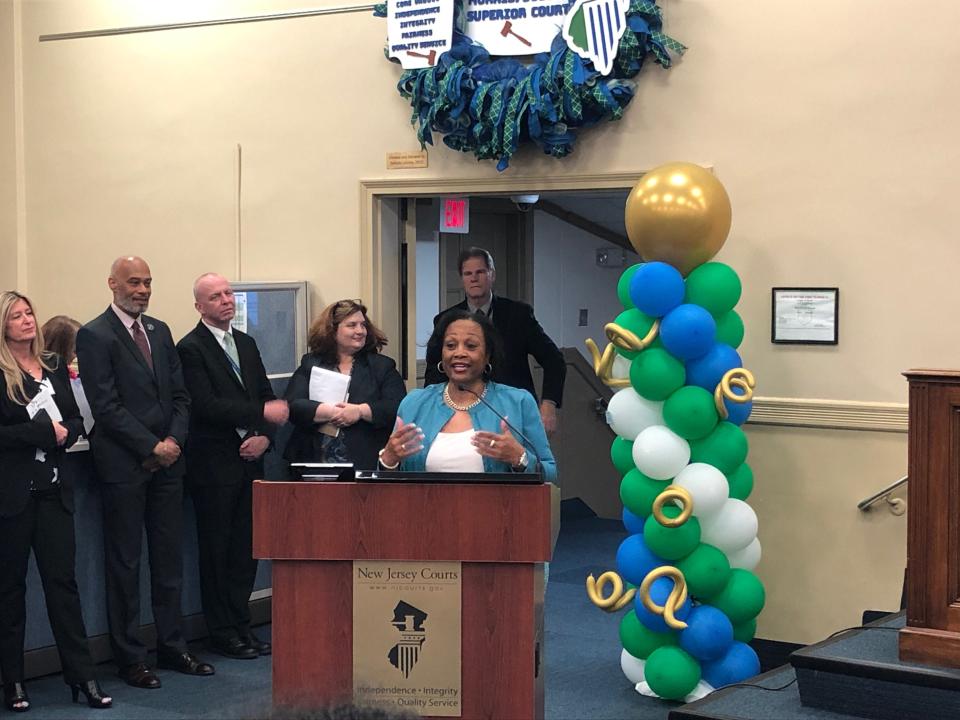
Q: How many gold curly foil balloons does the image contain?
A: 6